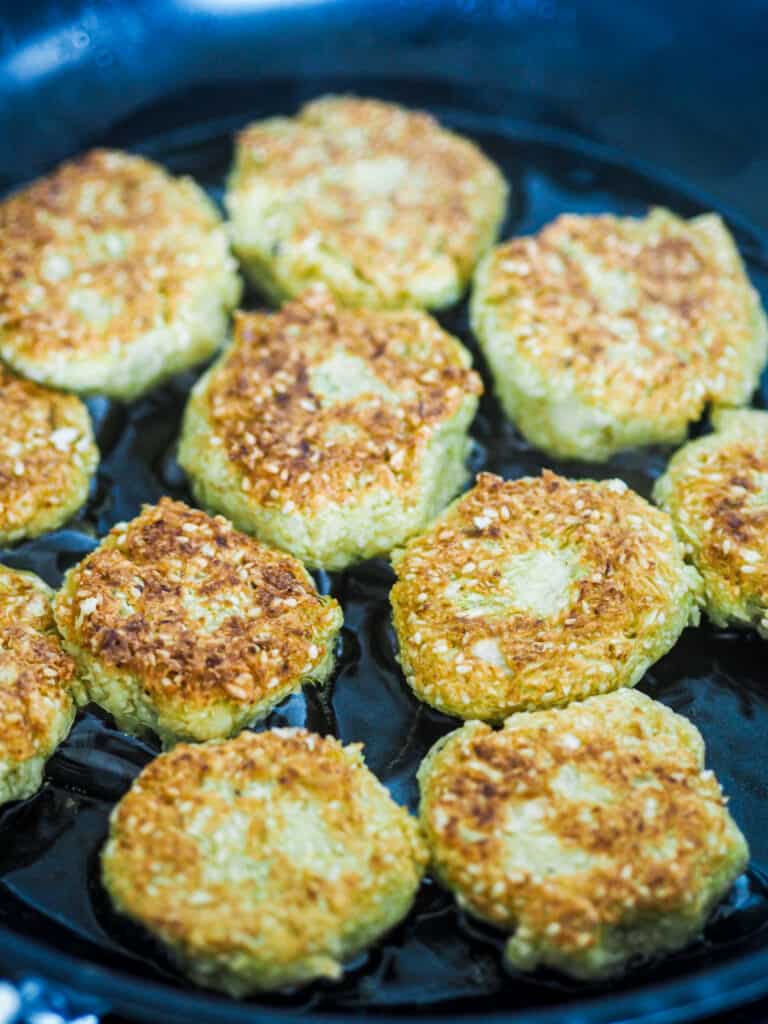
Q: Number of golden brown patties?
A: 11